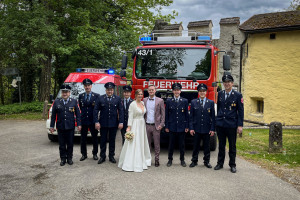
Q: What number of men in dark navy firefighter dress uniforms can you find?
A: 7